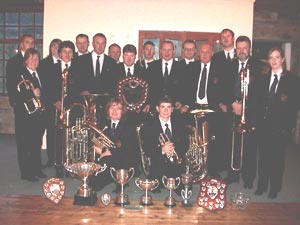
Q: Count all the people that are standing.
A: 15